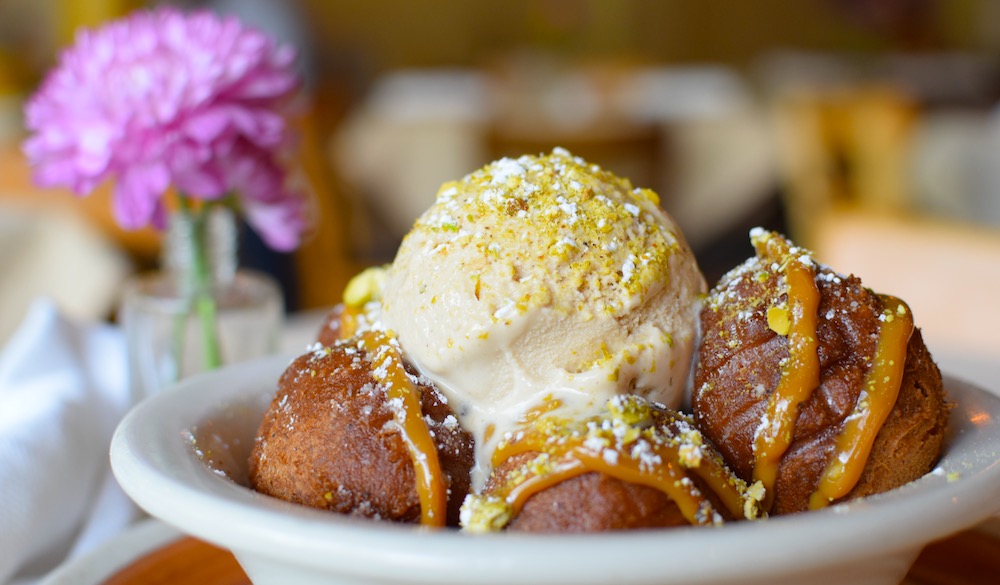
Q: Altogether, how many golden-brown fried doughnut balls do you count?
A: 4